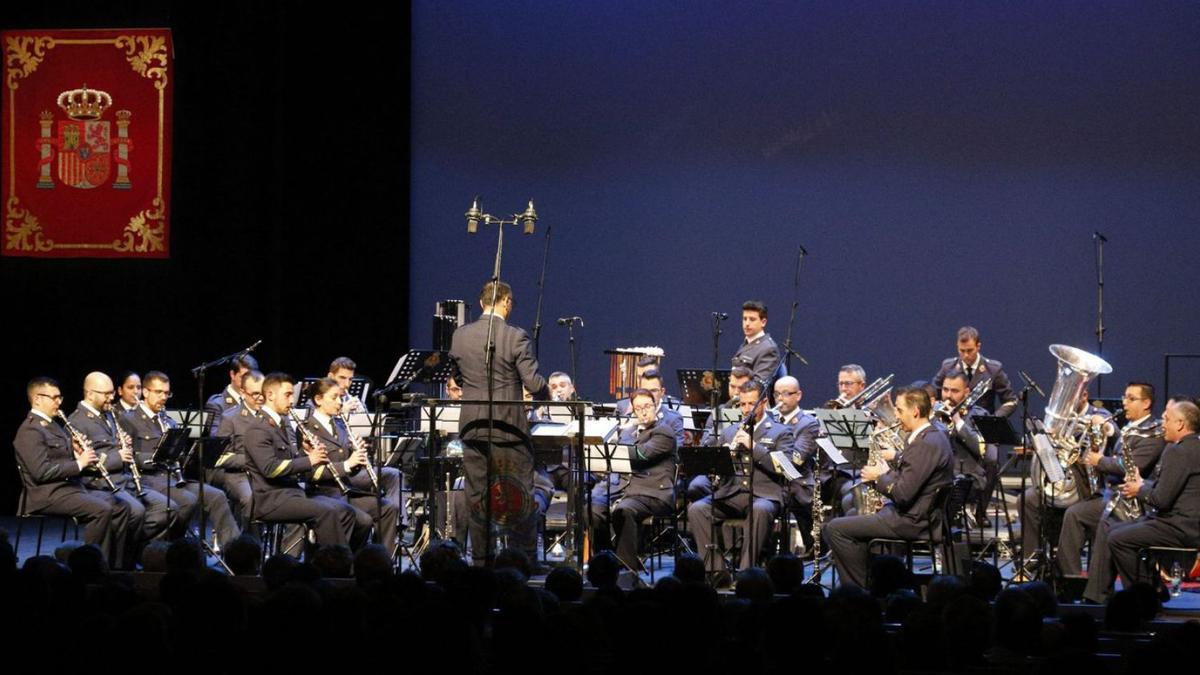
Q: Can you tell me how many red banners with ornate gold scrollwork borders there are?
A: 1